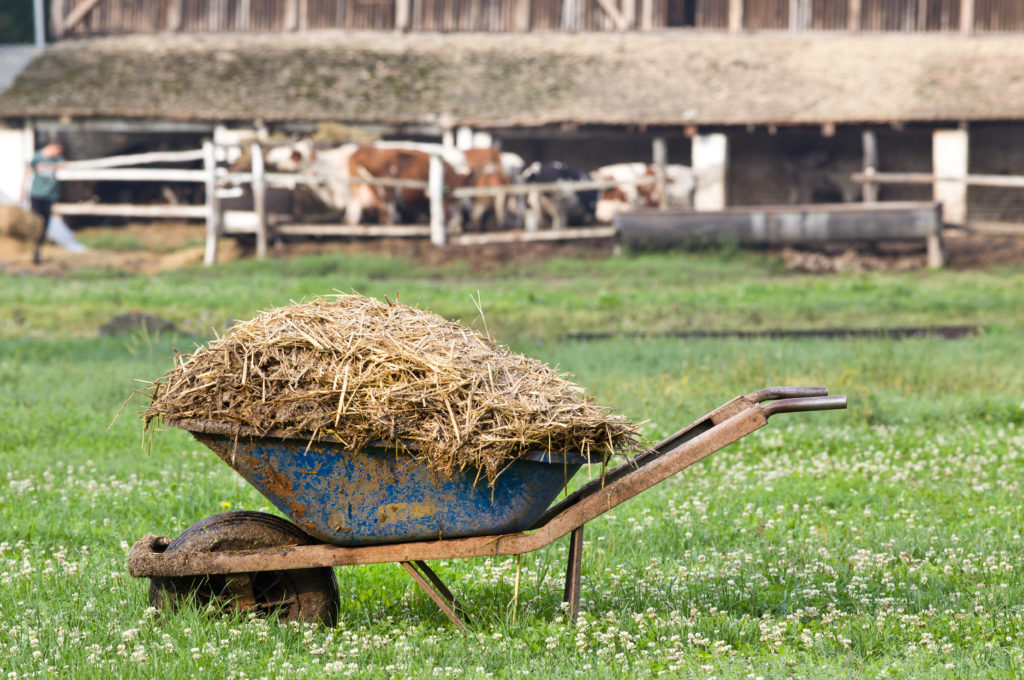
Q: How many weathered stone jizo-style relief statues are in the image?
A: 0